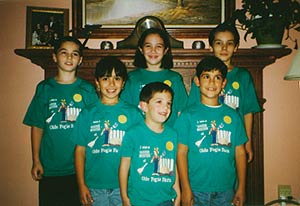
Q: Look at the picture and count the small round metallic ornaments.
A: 2